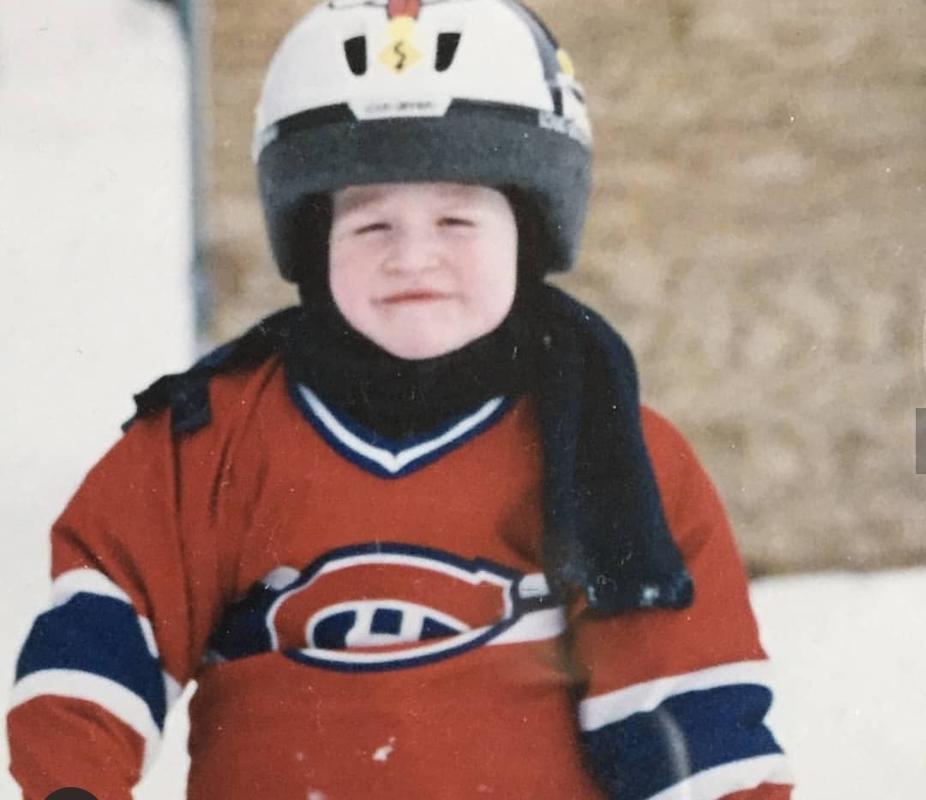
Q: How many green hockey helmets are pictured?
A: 0